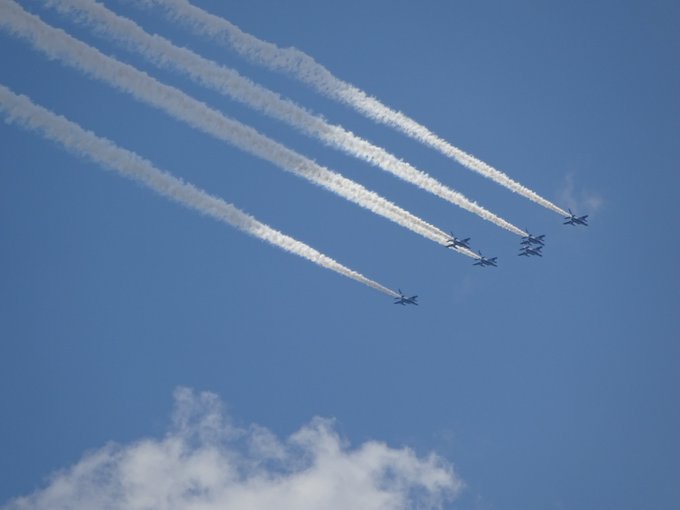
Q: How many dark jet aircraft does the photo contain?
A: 6